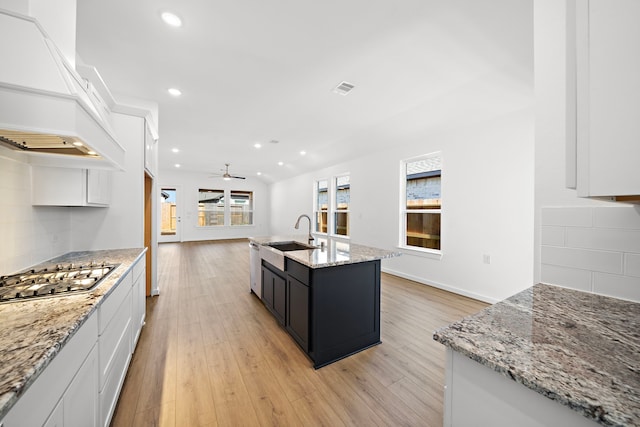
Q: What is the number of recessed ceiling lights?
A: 8